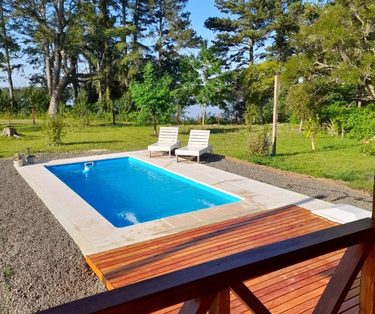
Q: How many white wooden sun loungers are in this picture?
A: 2